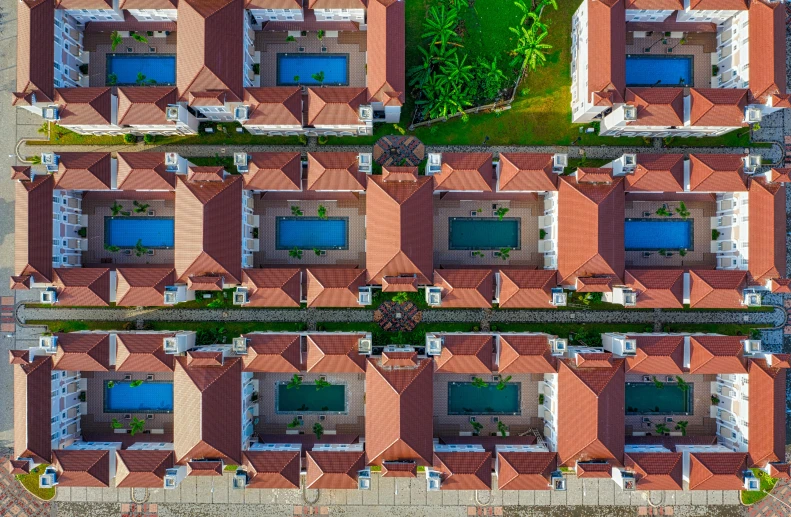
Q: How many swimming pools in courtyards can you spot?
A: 11